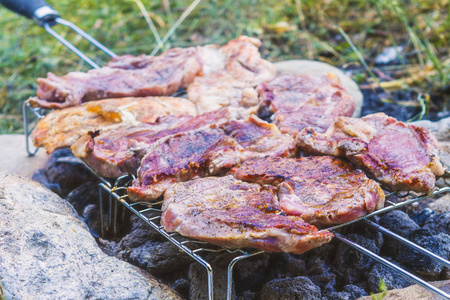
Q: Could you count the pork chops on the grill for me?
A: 9